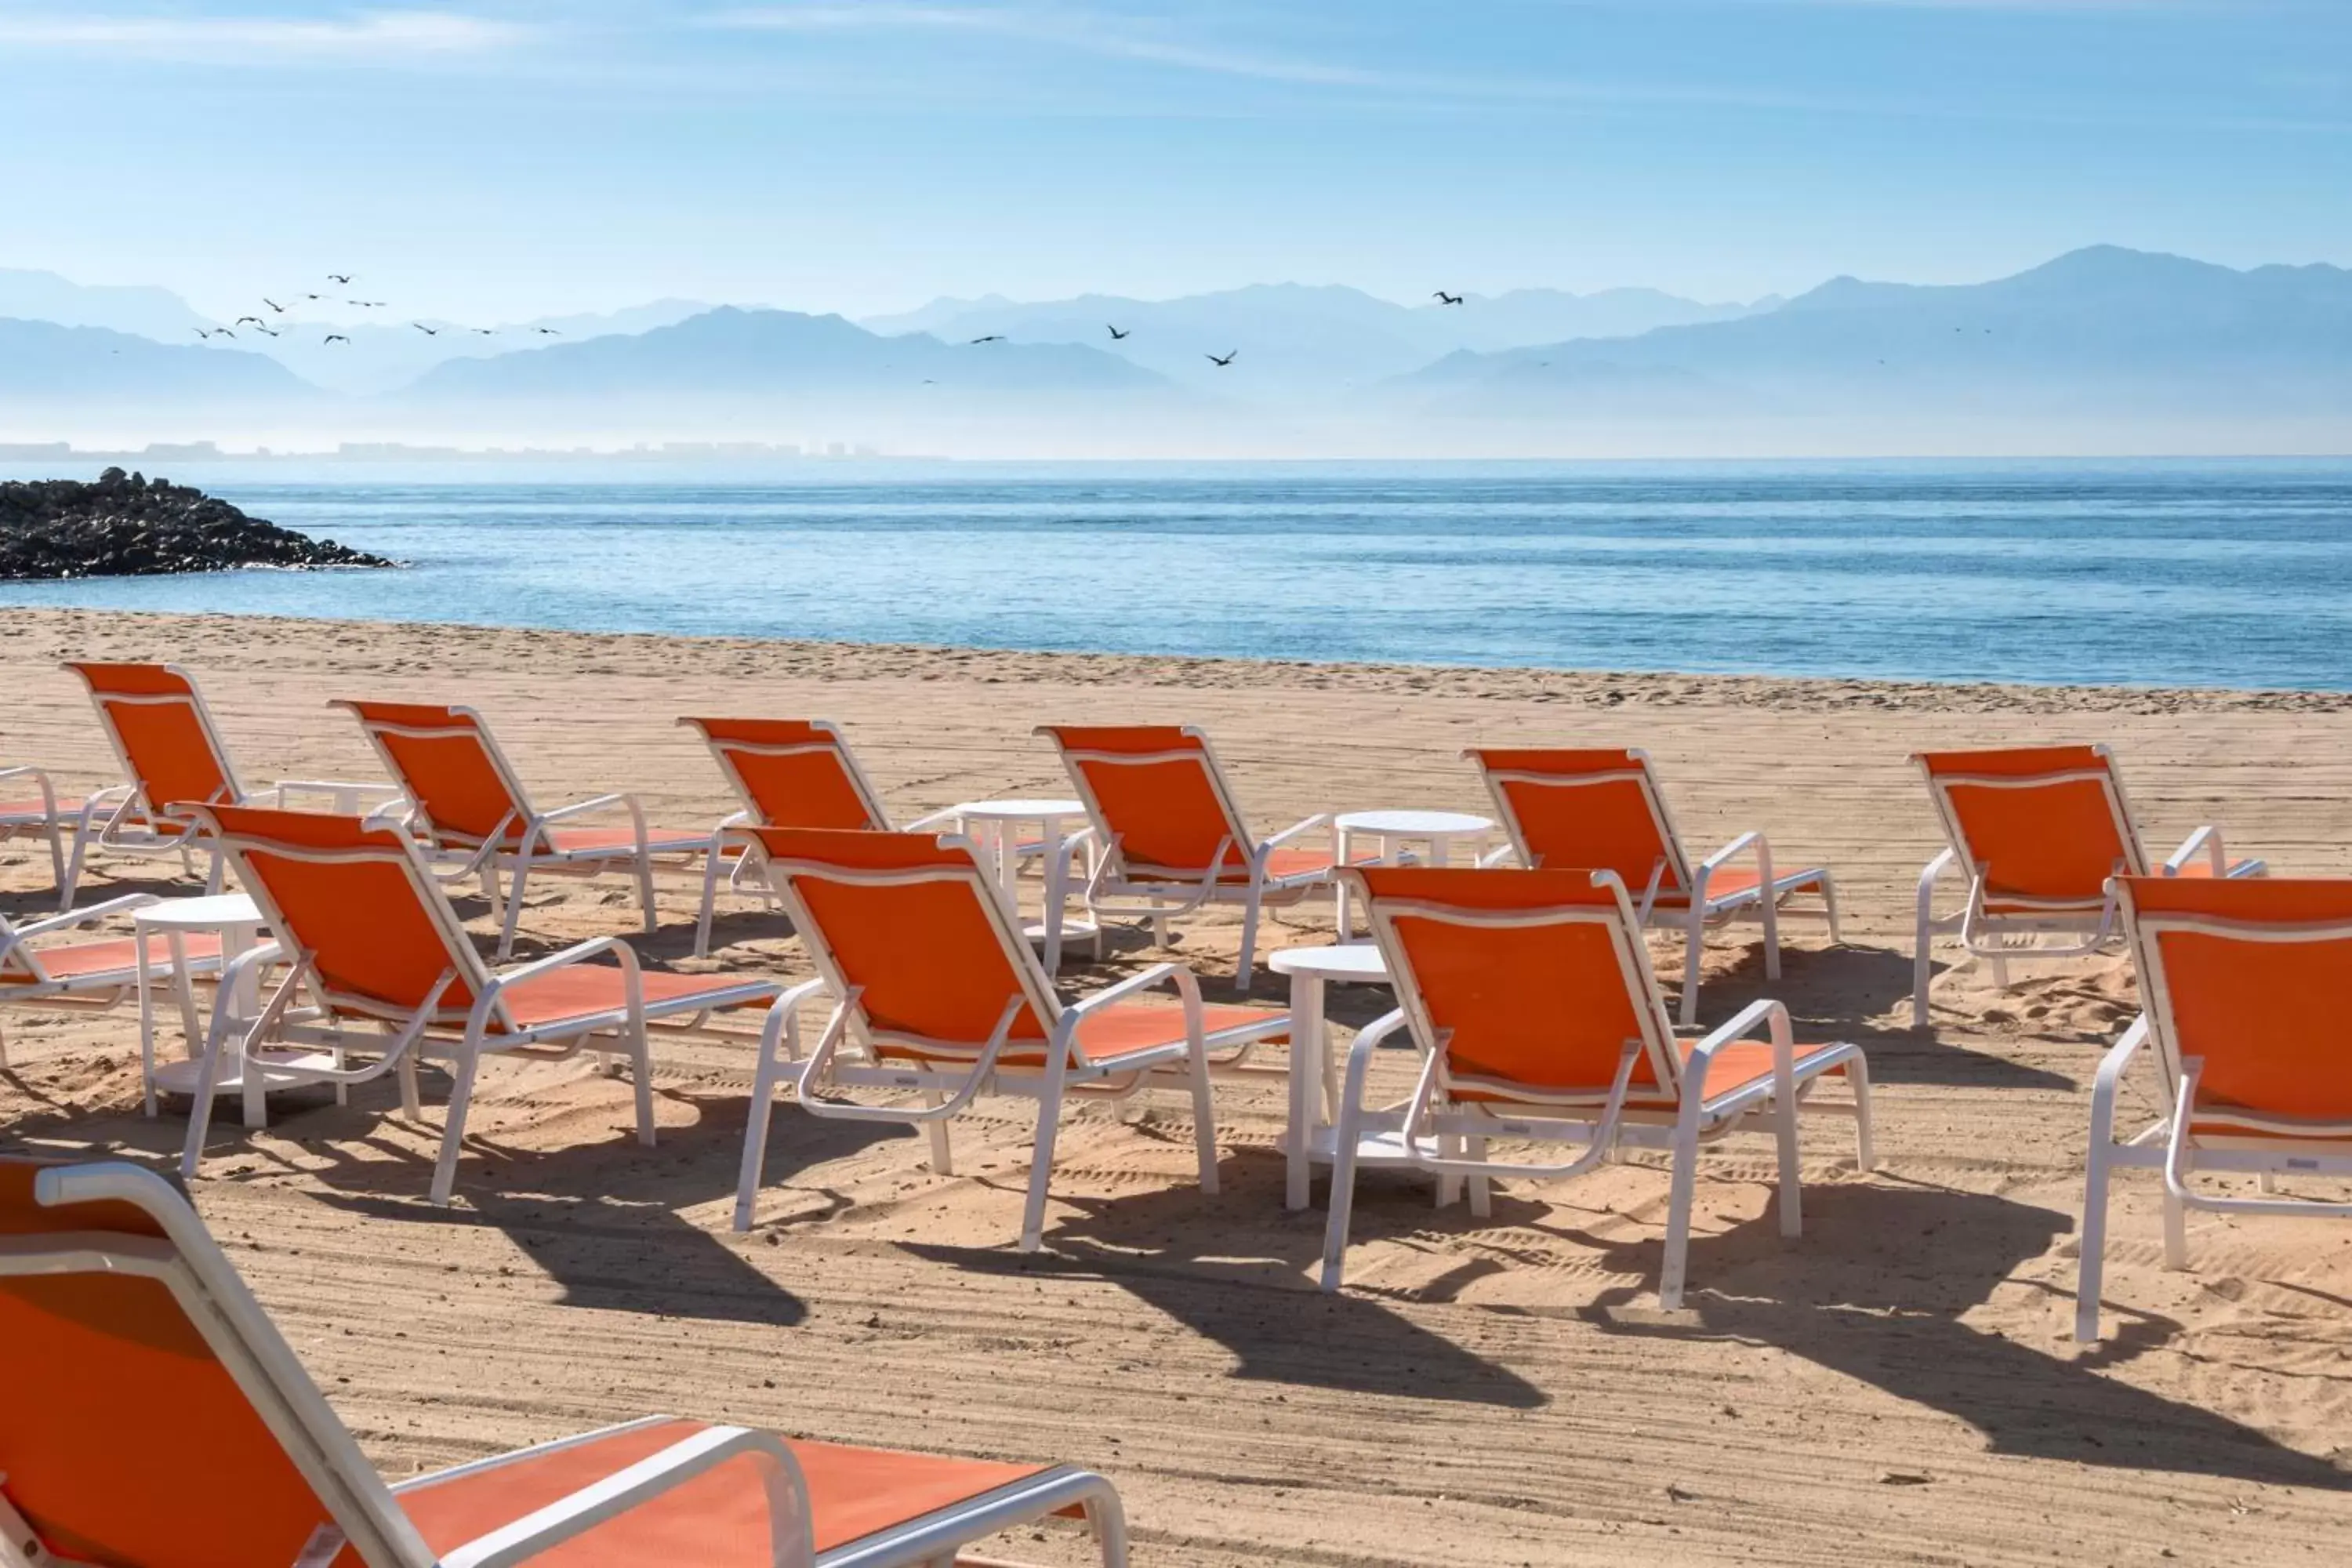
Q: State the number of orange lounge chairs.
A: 13